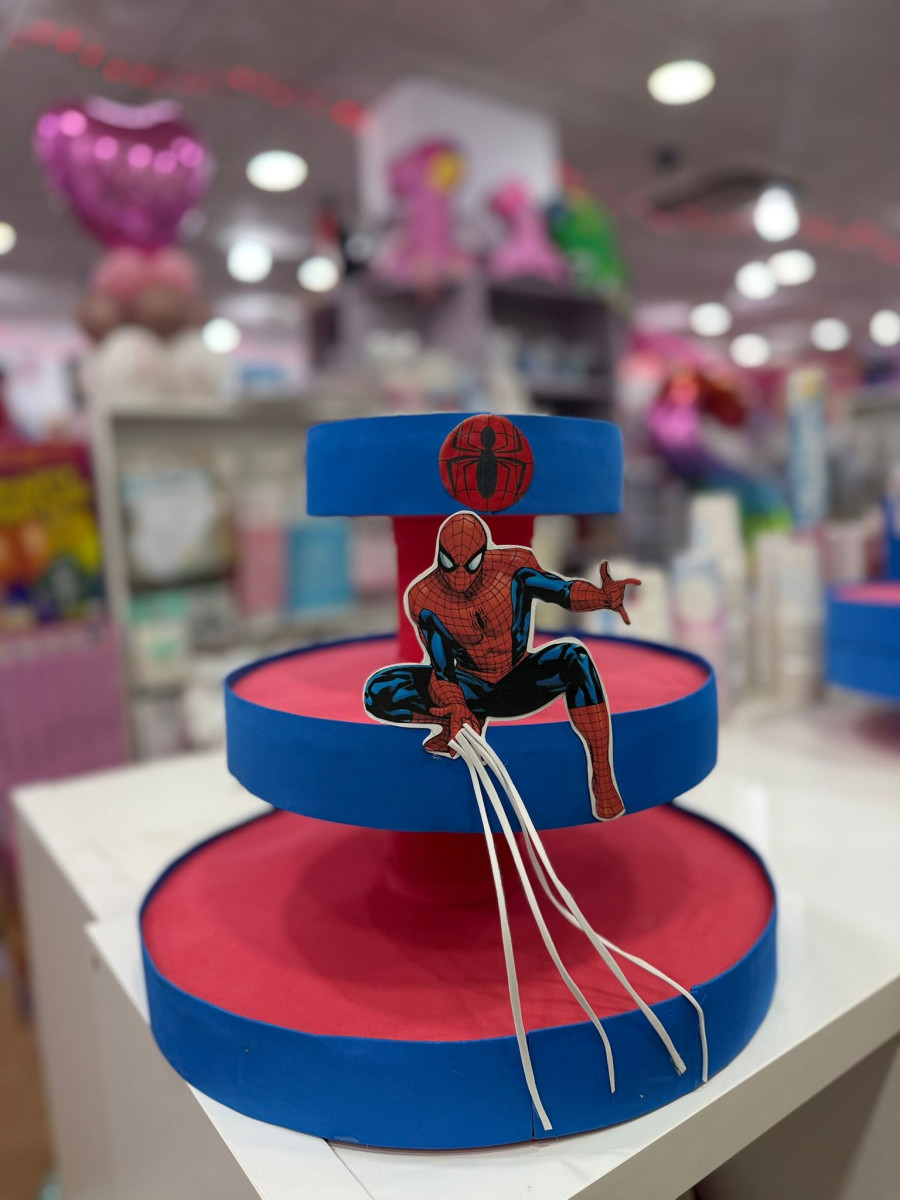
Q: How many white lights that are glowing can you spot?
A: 13